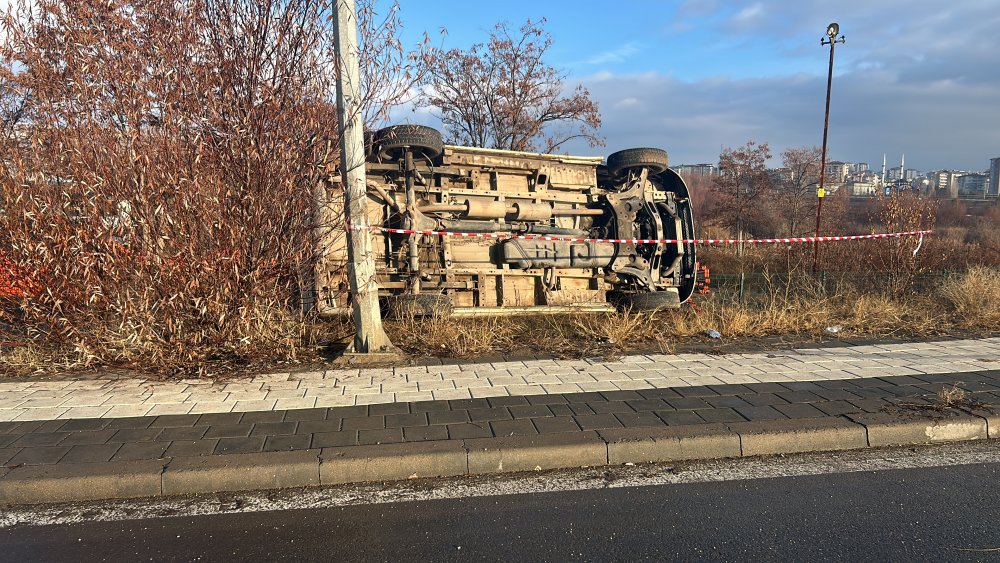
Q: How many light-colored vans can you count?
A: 1